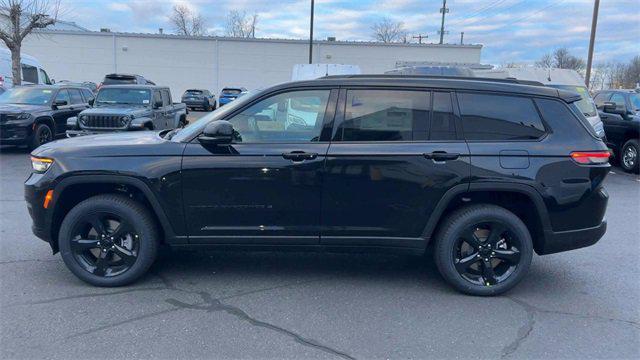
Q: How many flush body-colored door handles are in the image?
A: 2